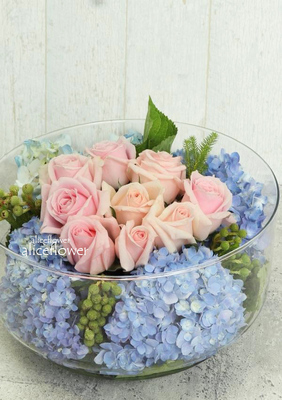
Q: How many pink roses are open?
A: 9